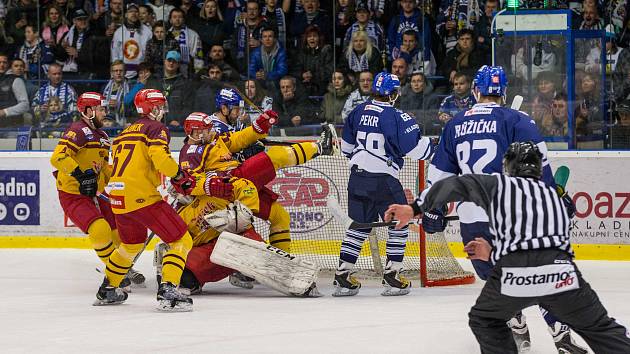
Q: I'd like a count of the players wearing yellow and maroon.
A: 4